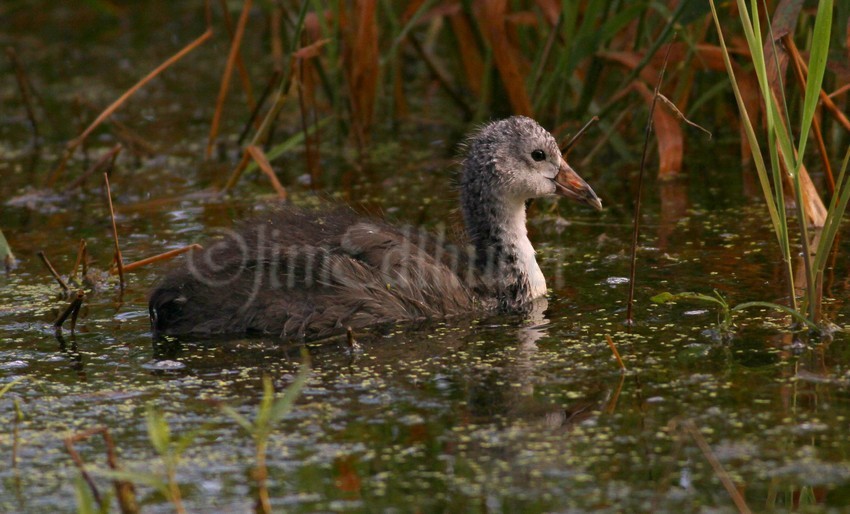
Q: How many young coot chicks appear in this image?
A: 1